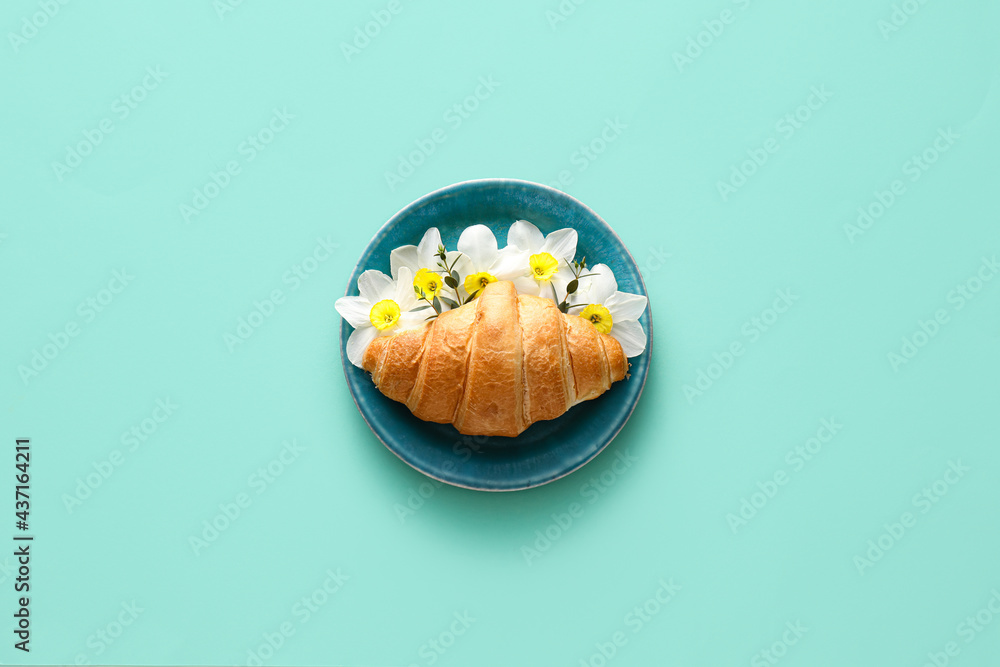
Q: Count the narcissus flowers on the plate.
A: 5